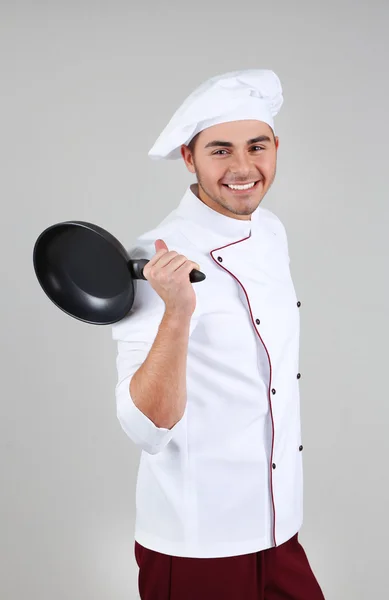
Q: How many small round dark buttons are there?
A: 7